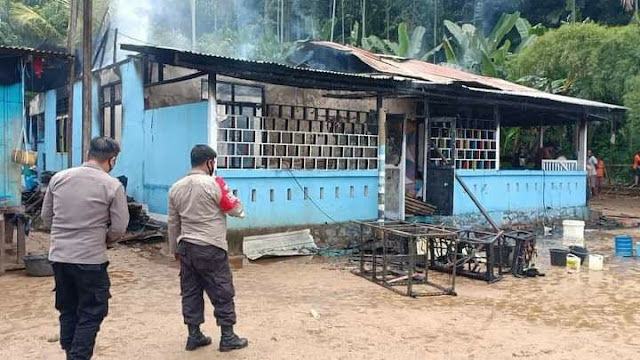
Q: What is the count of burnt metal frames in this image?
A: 3